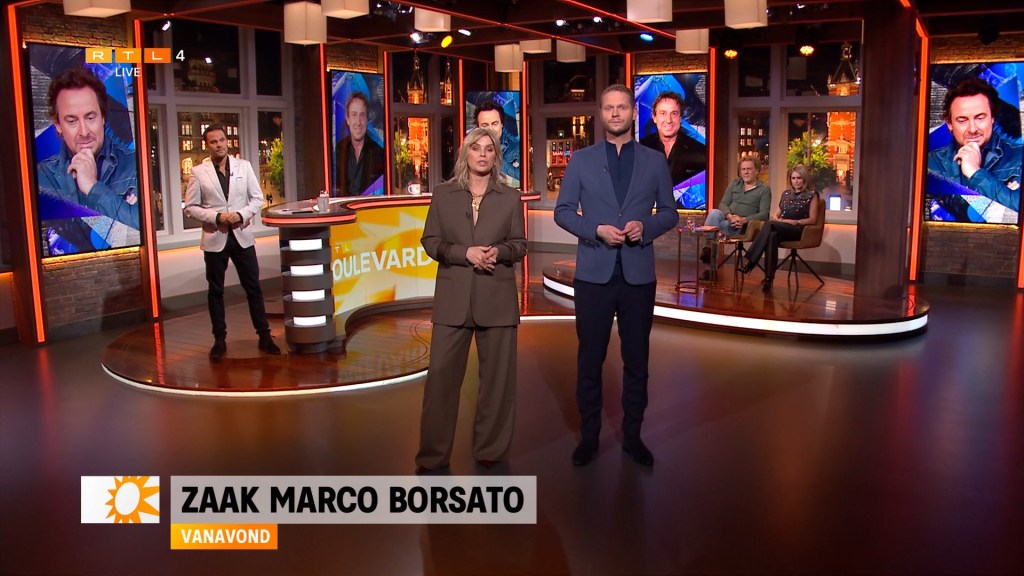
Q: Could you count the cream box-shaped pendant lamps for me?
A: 10